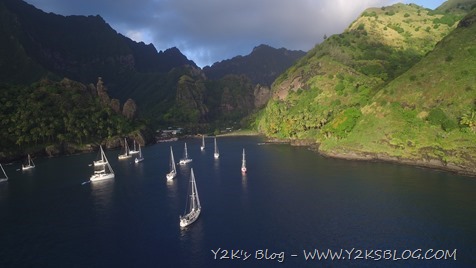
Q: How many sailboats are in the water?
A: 13